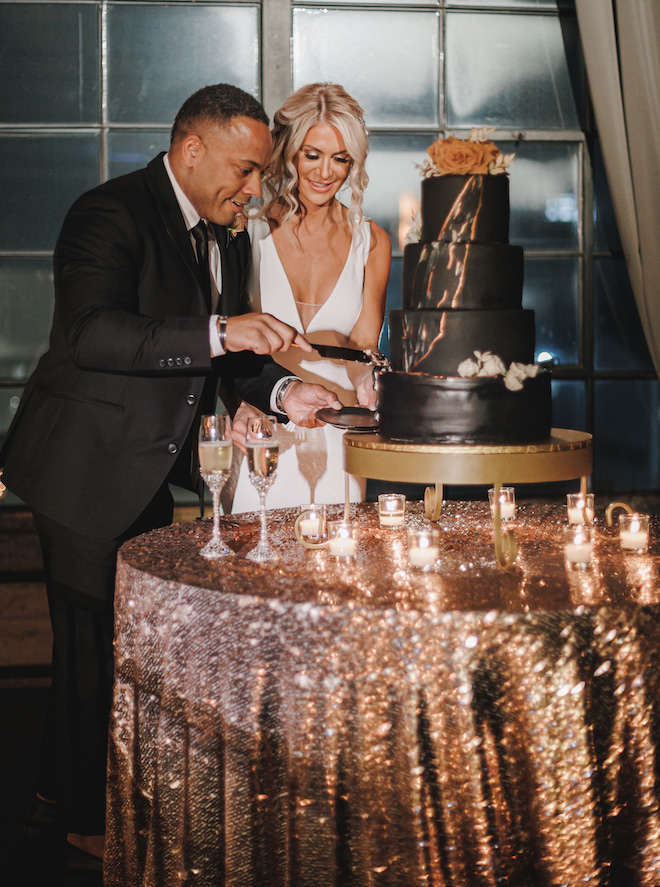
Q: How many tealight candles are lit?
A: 8